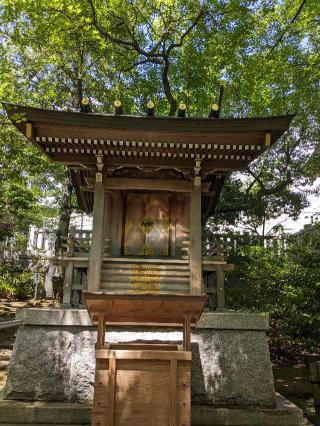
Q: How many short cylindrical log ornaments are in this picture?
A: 5